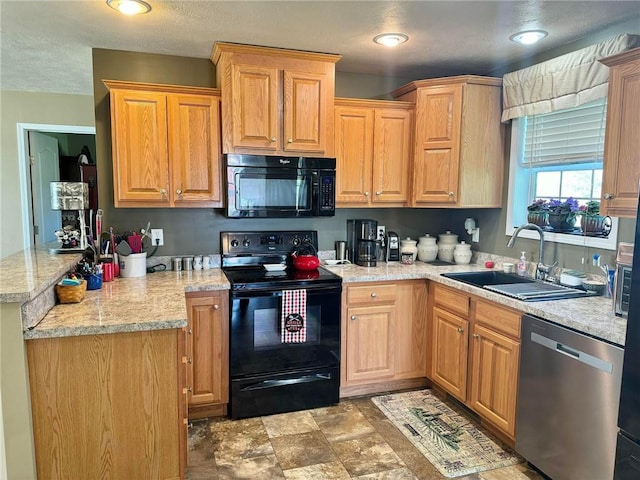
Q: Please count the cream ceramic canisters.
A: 4